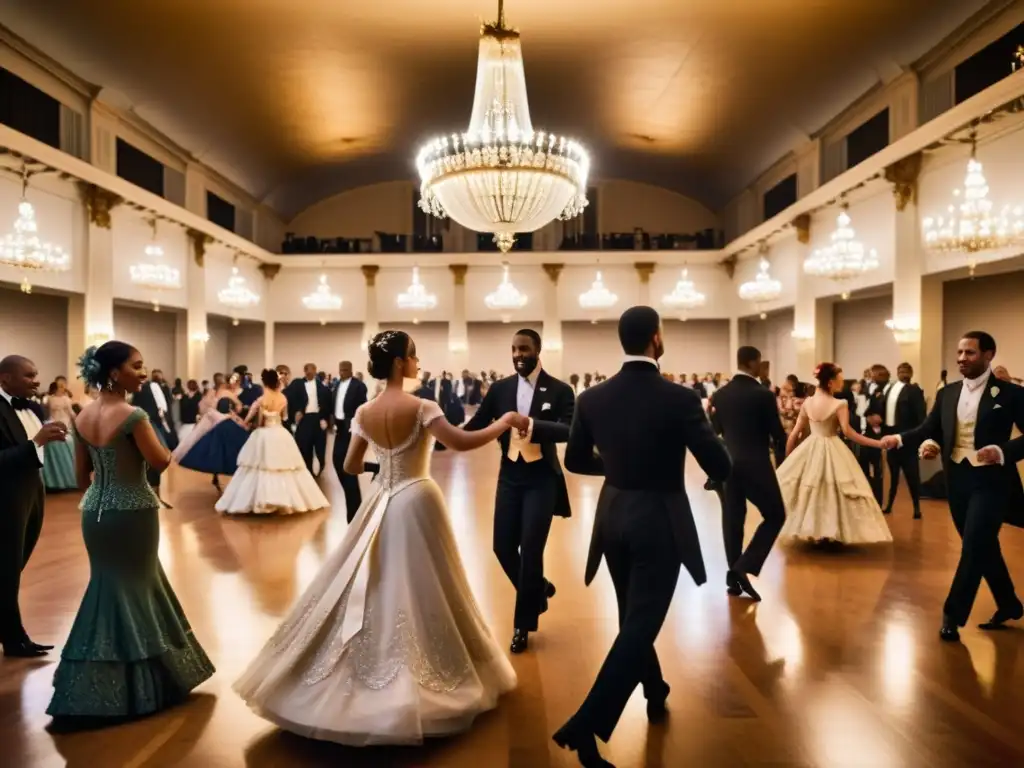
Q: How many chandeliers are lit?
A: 12